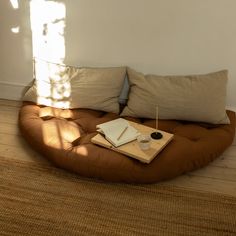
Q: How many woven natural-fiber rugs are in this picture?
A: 1